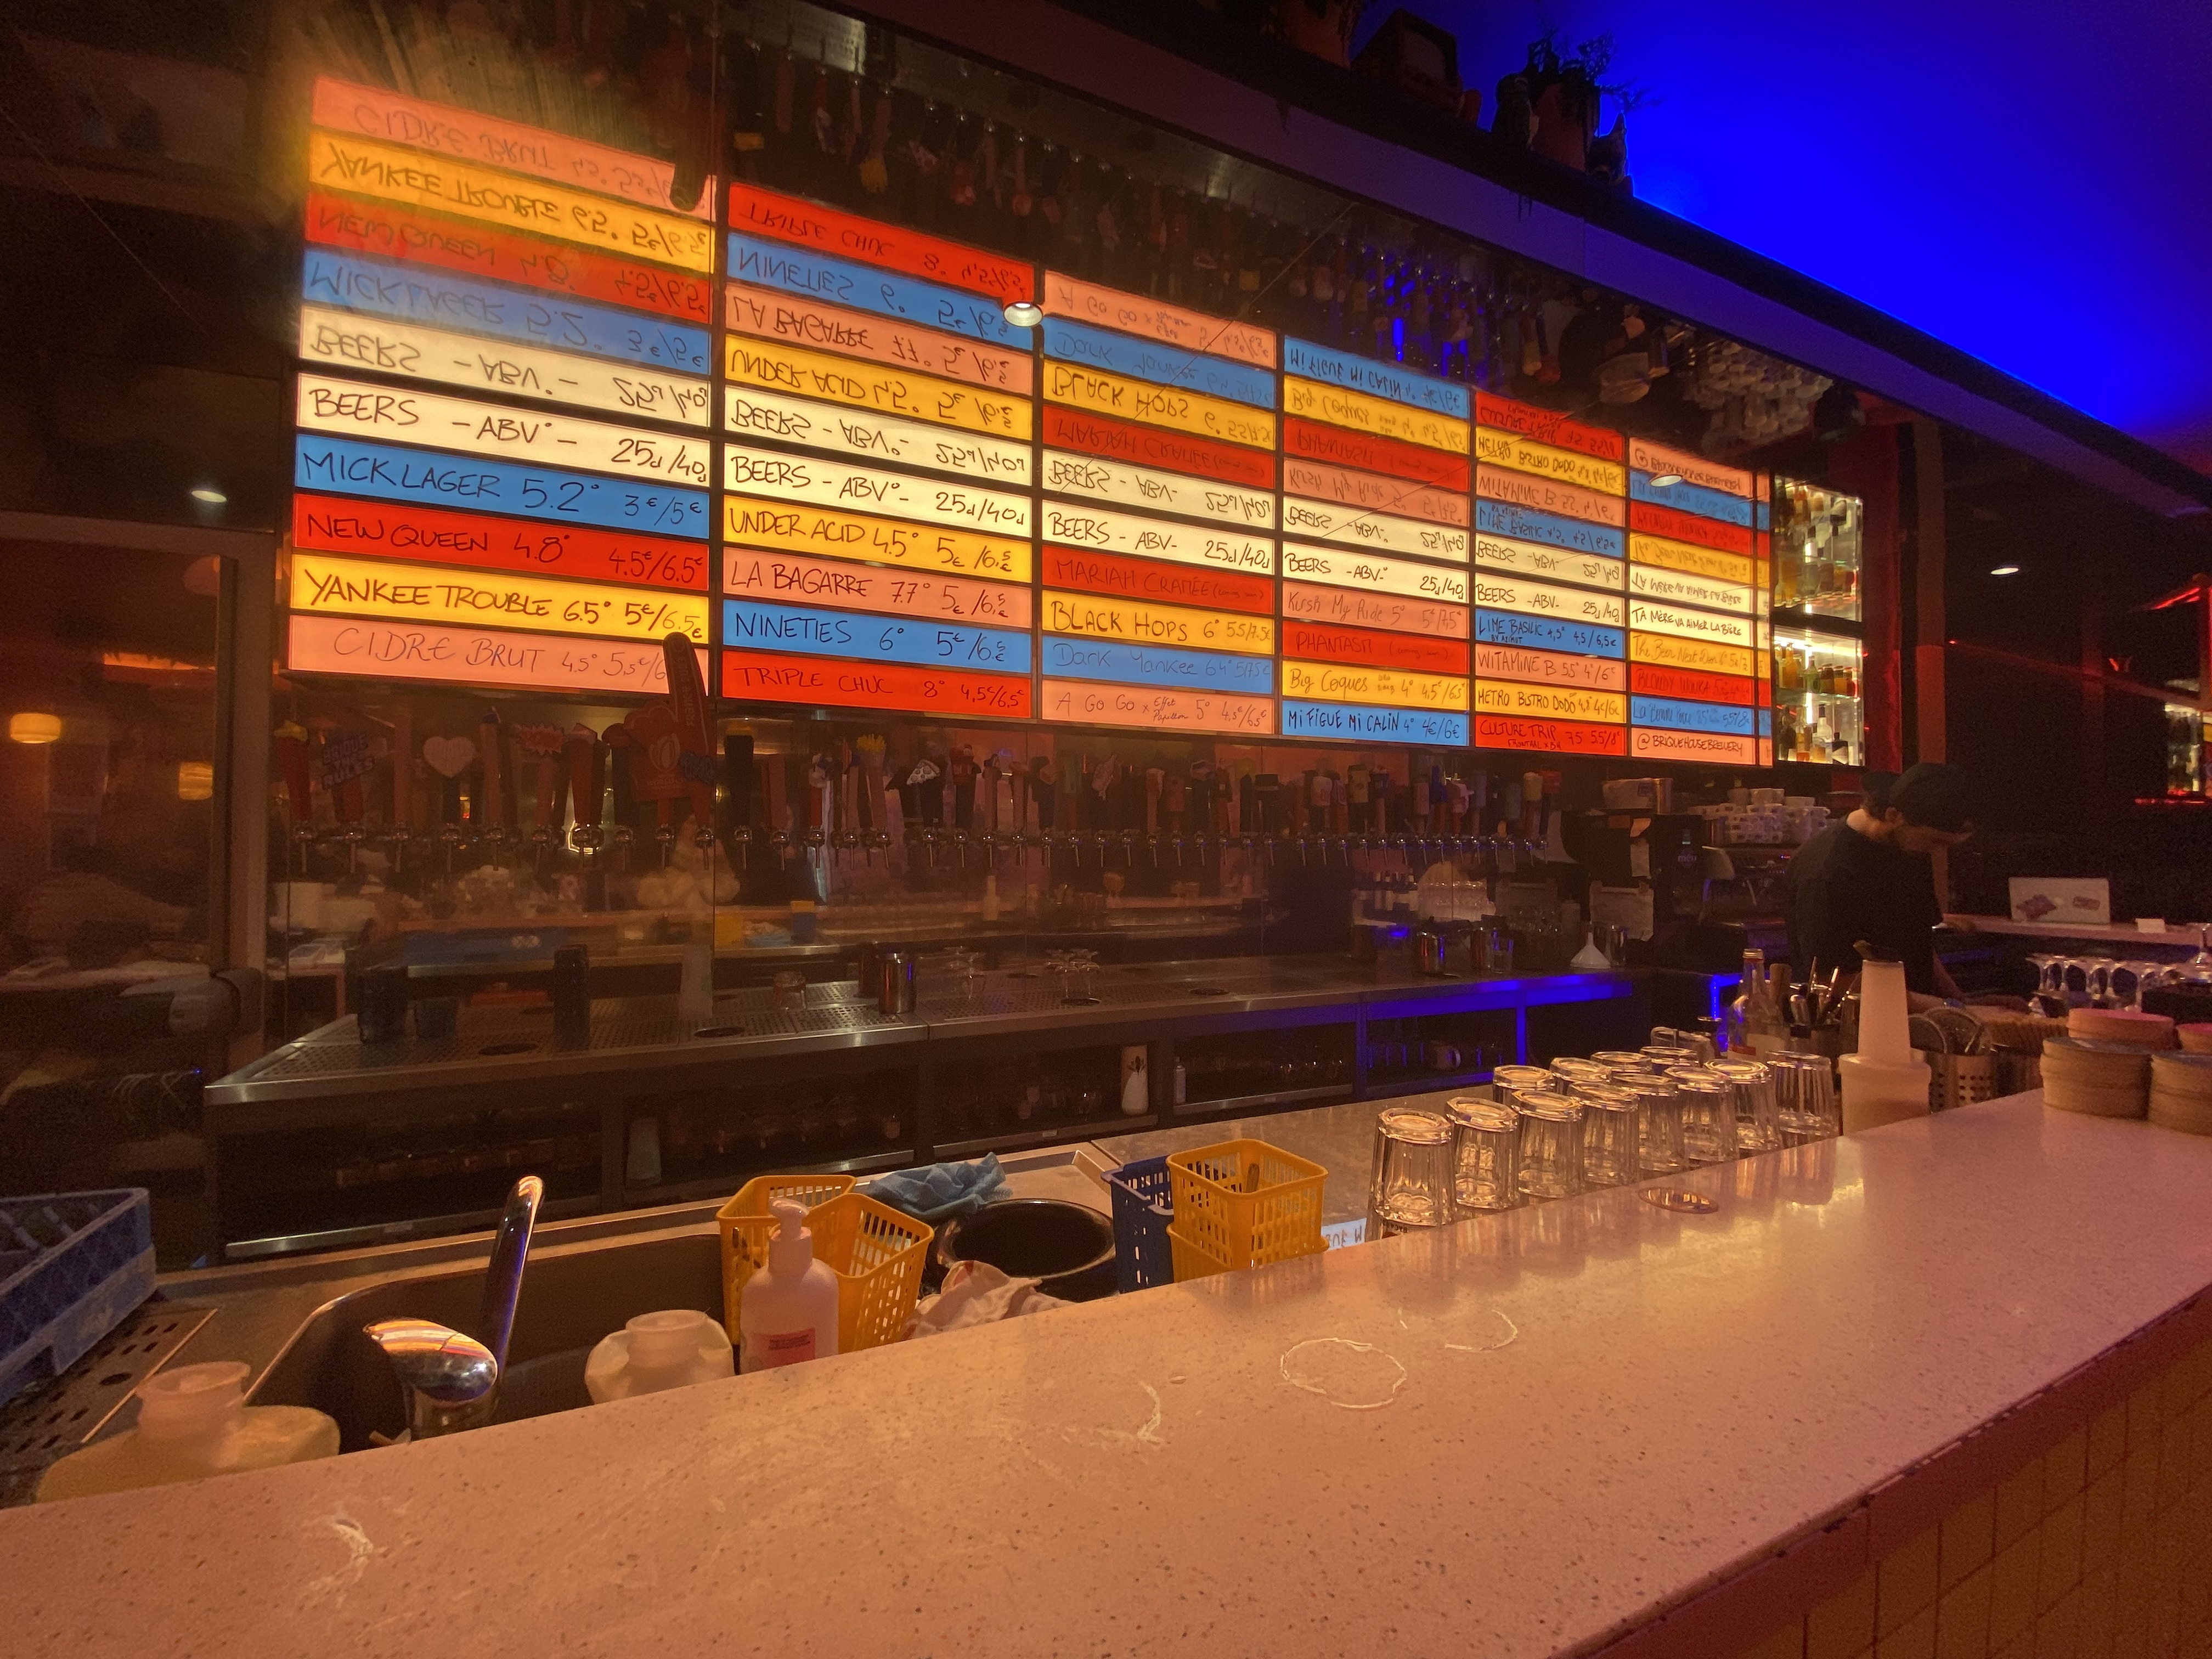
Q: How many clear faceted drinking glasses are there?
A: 12